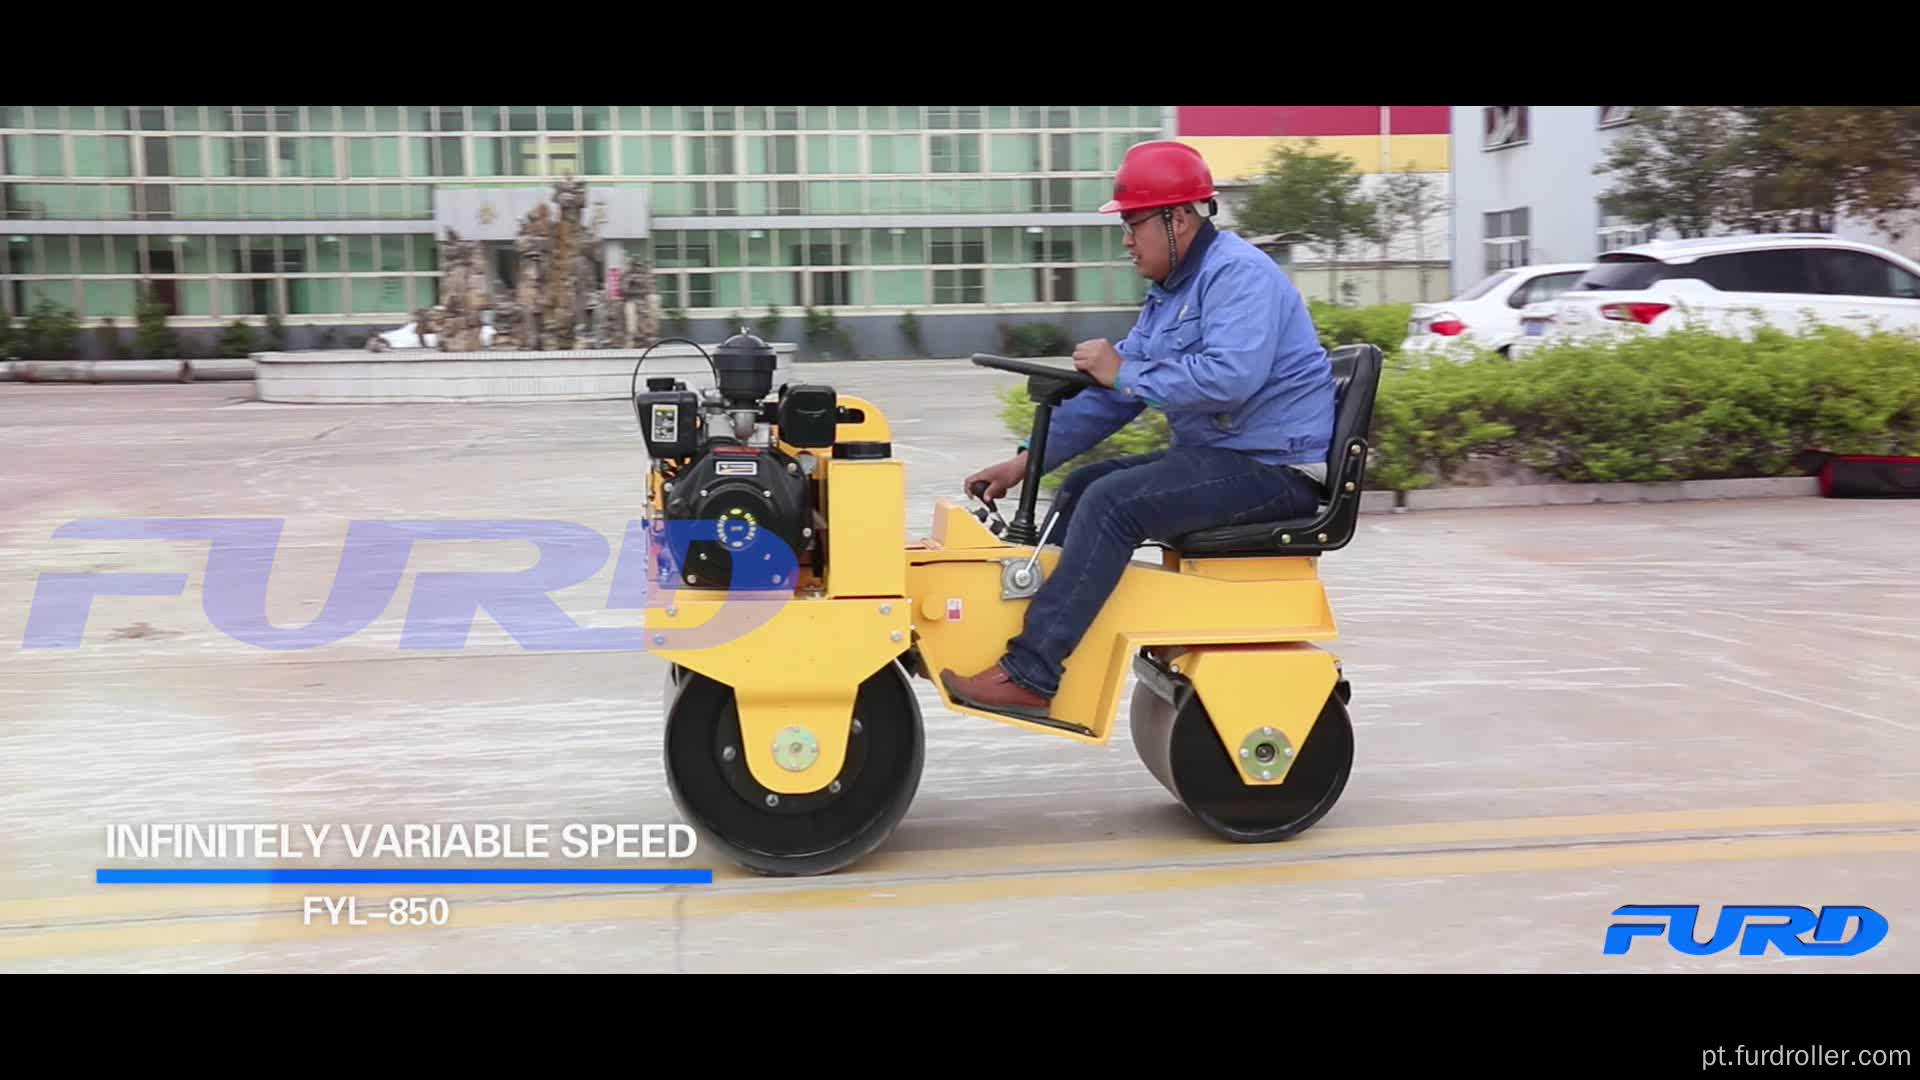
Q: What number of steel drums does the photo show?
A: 2